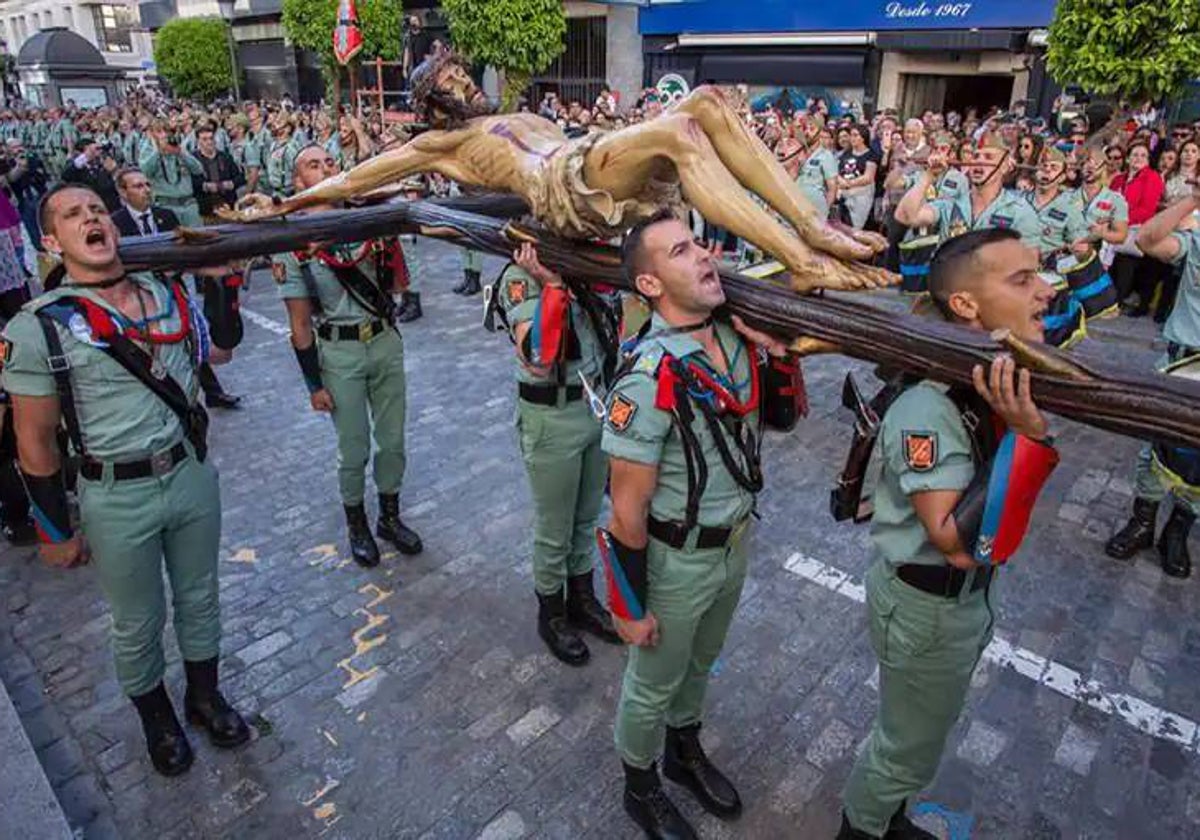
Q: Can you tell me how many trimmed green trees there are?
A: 4